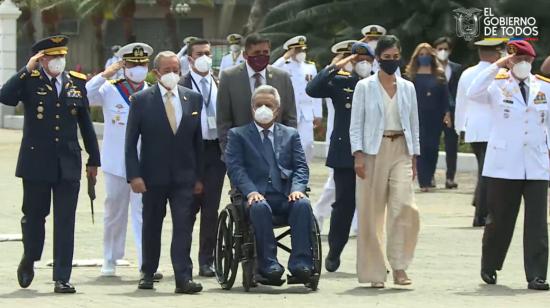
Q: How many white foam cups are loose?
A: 0